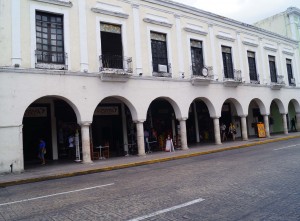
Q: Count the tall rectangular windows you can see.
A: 8